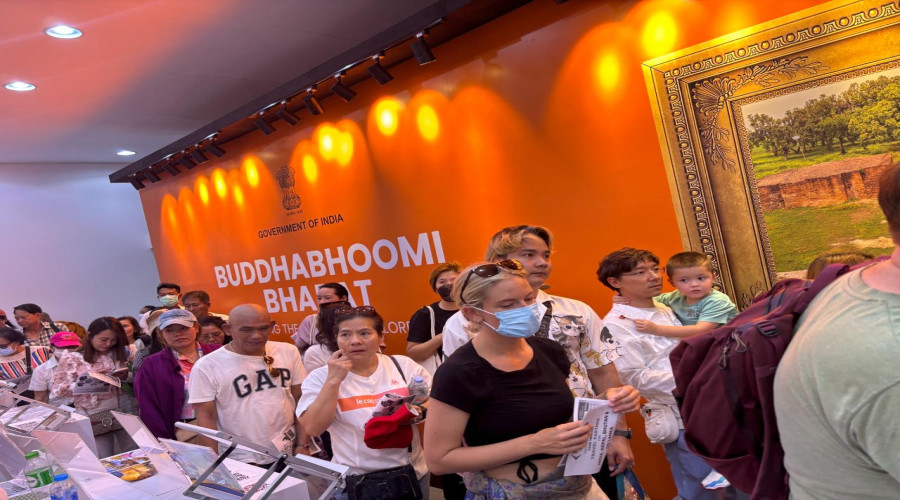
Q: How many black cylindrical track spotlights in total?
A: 12